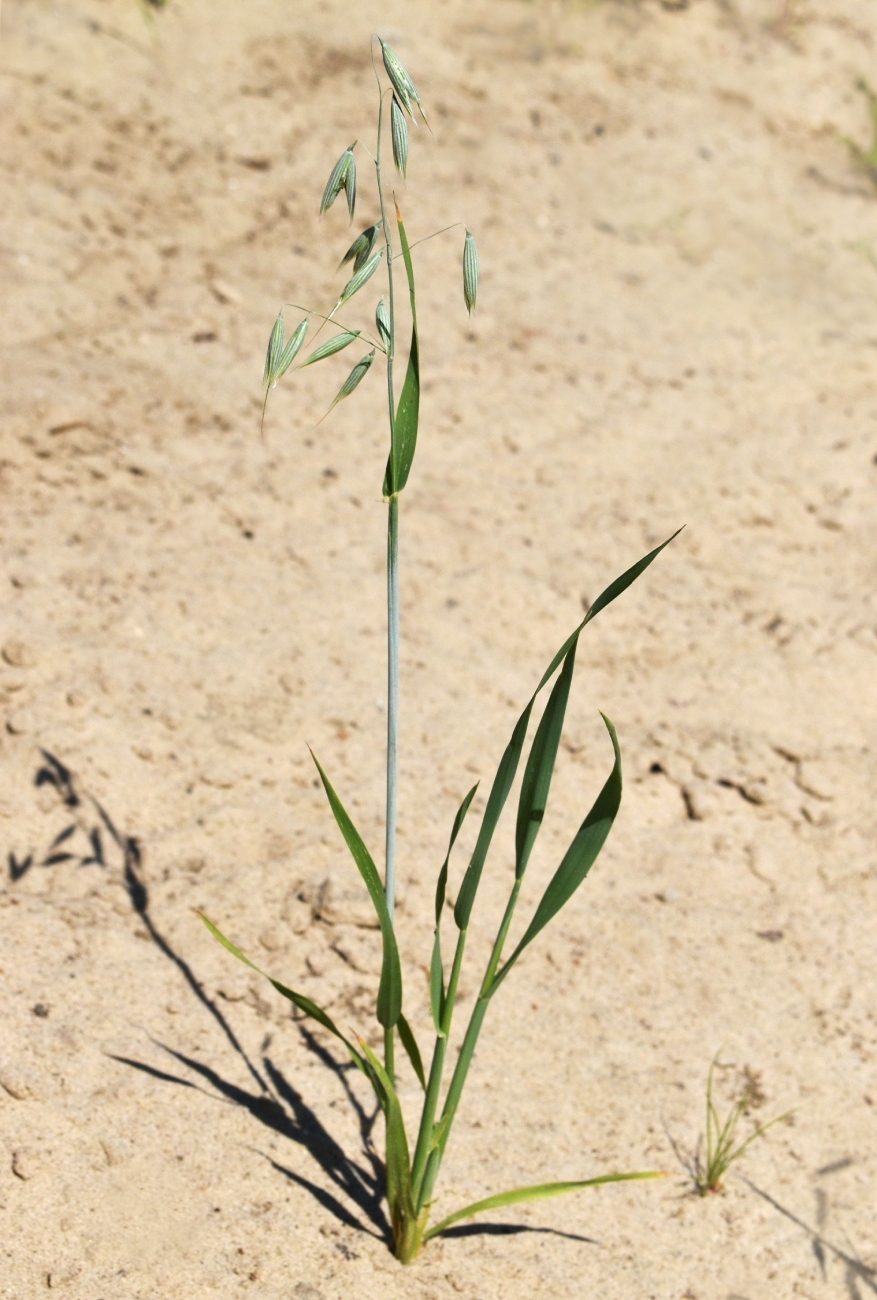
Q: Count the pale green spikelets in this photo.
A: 11